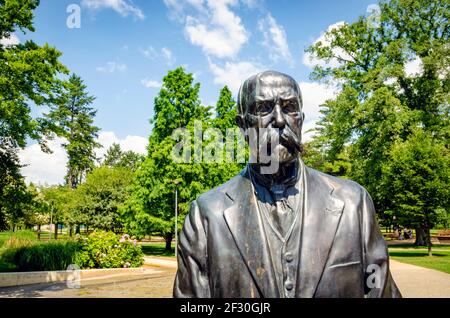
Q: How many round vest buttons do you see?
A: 2